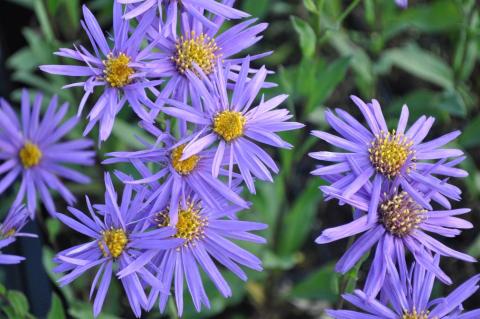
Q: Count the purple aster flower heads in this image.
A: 12